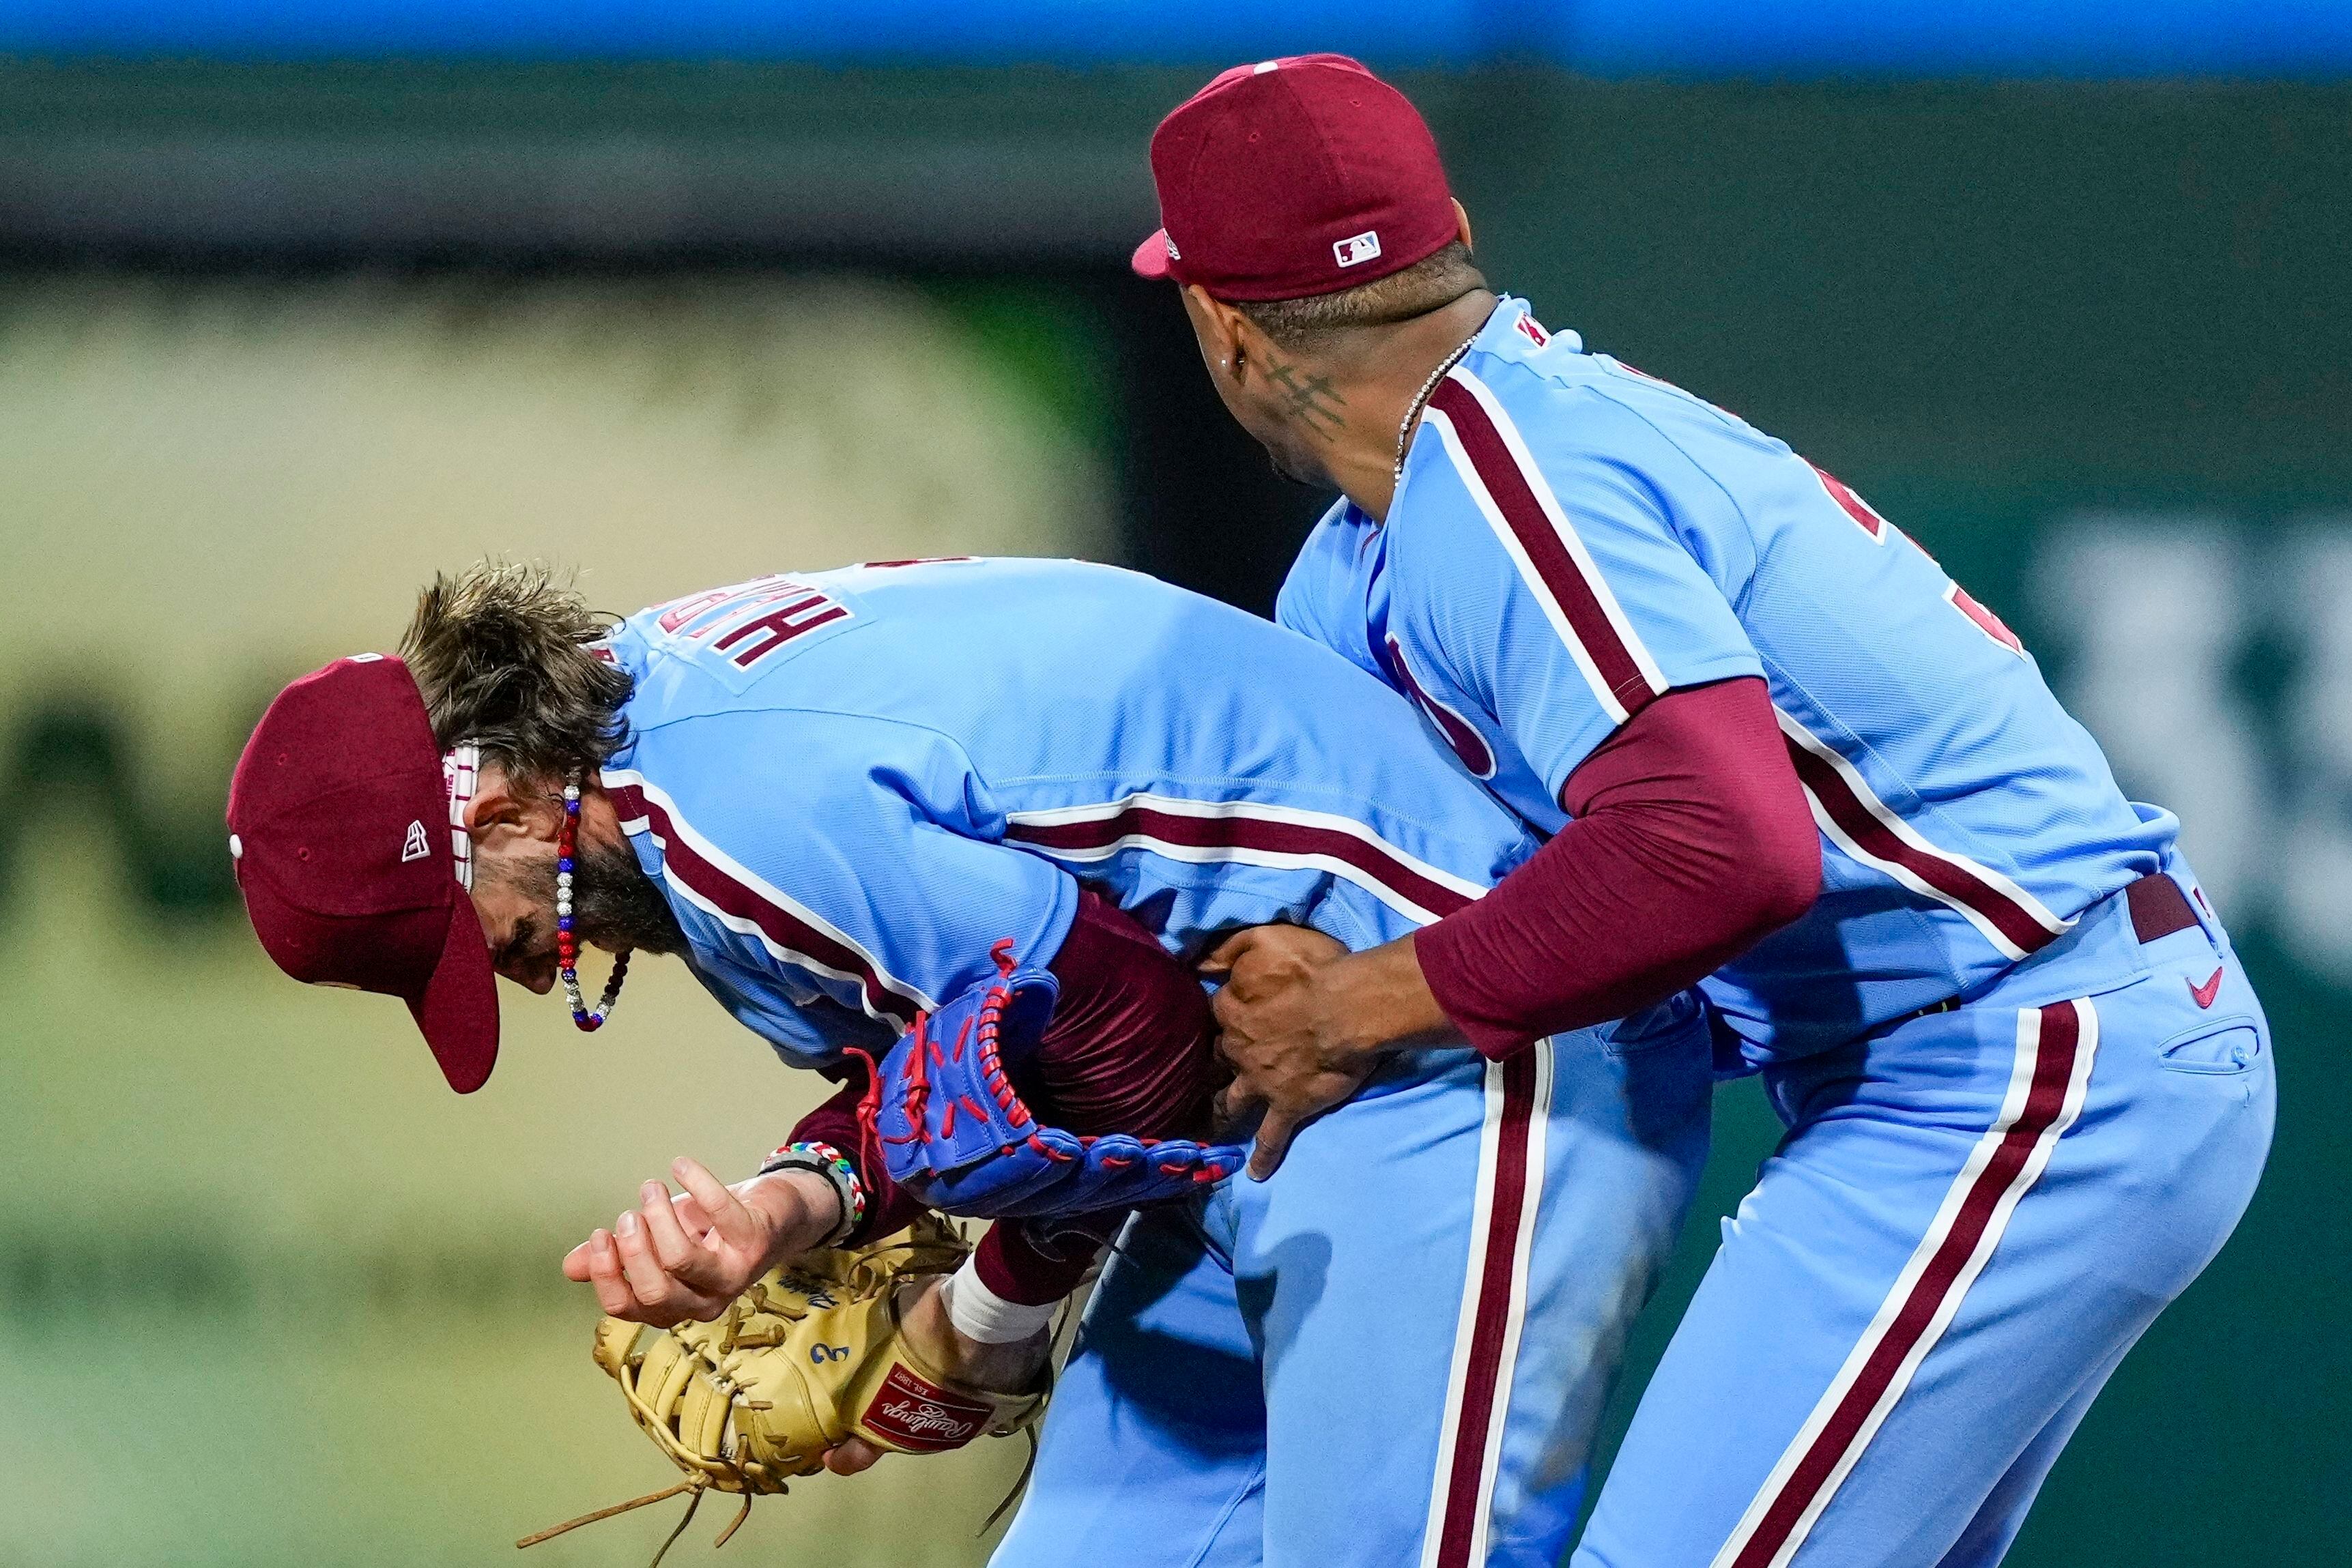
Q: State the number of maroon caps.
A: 2